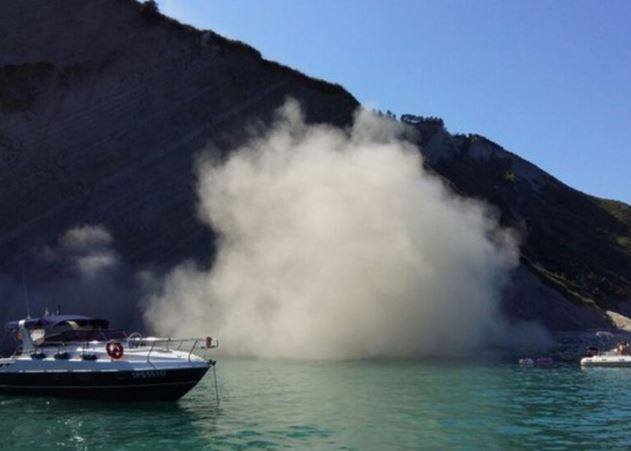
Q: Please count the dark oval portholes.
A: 3